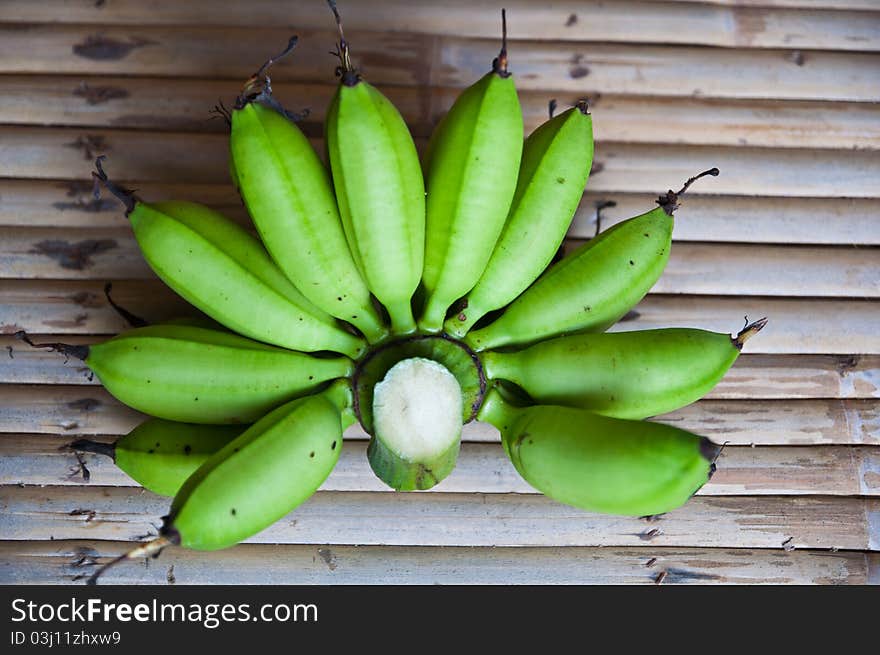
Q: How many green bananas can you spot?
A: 11